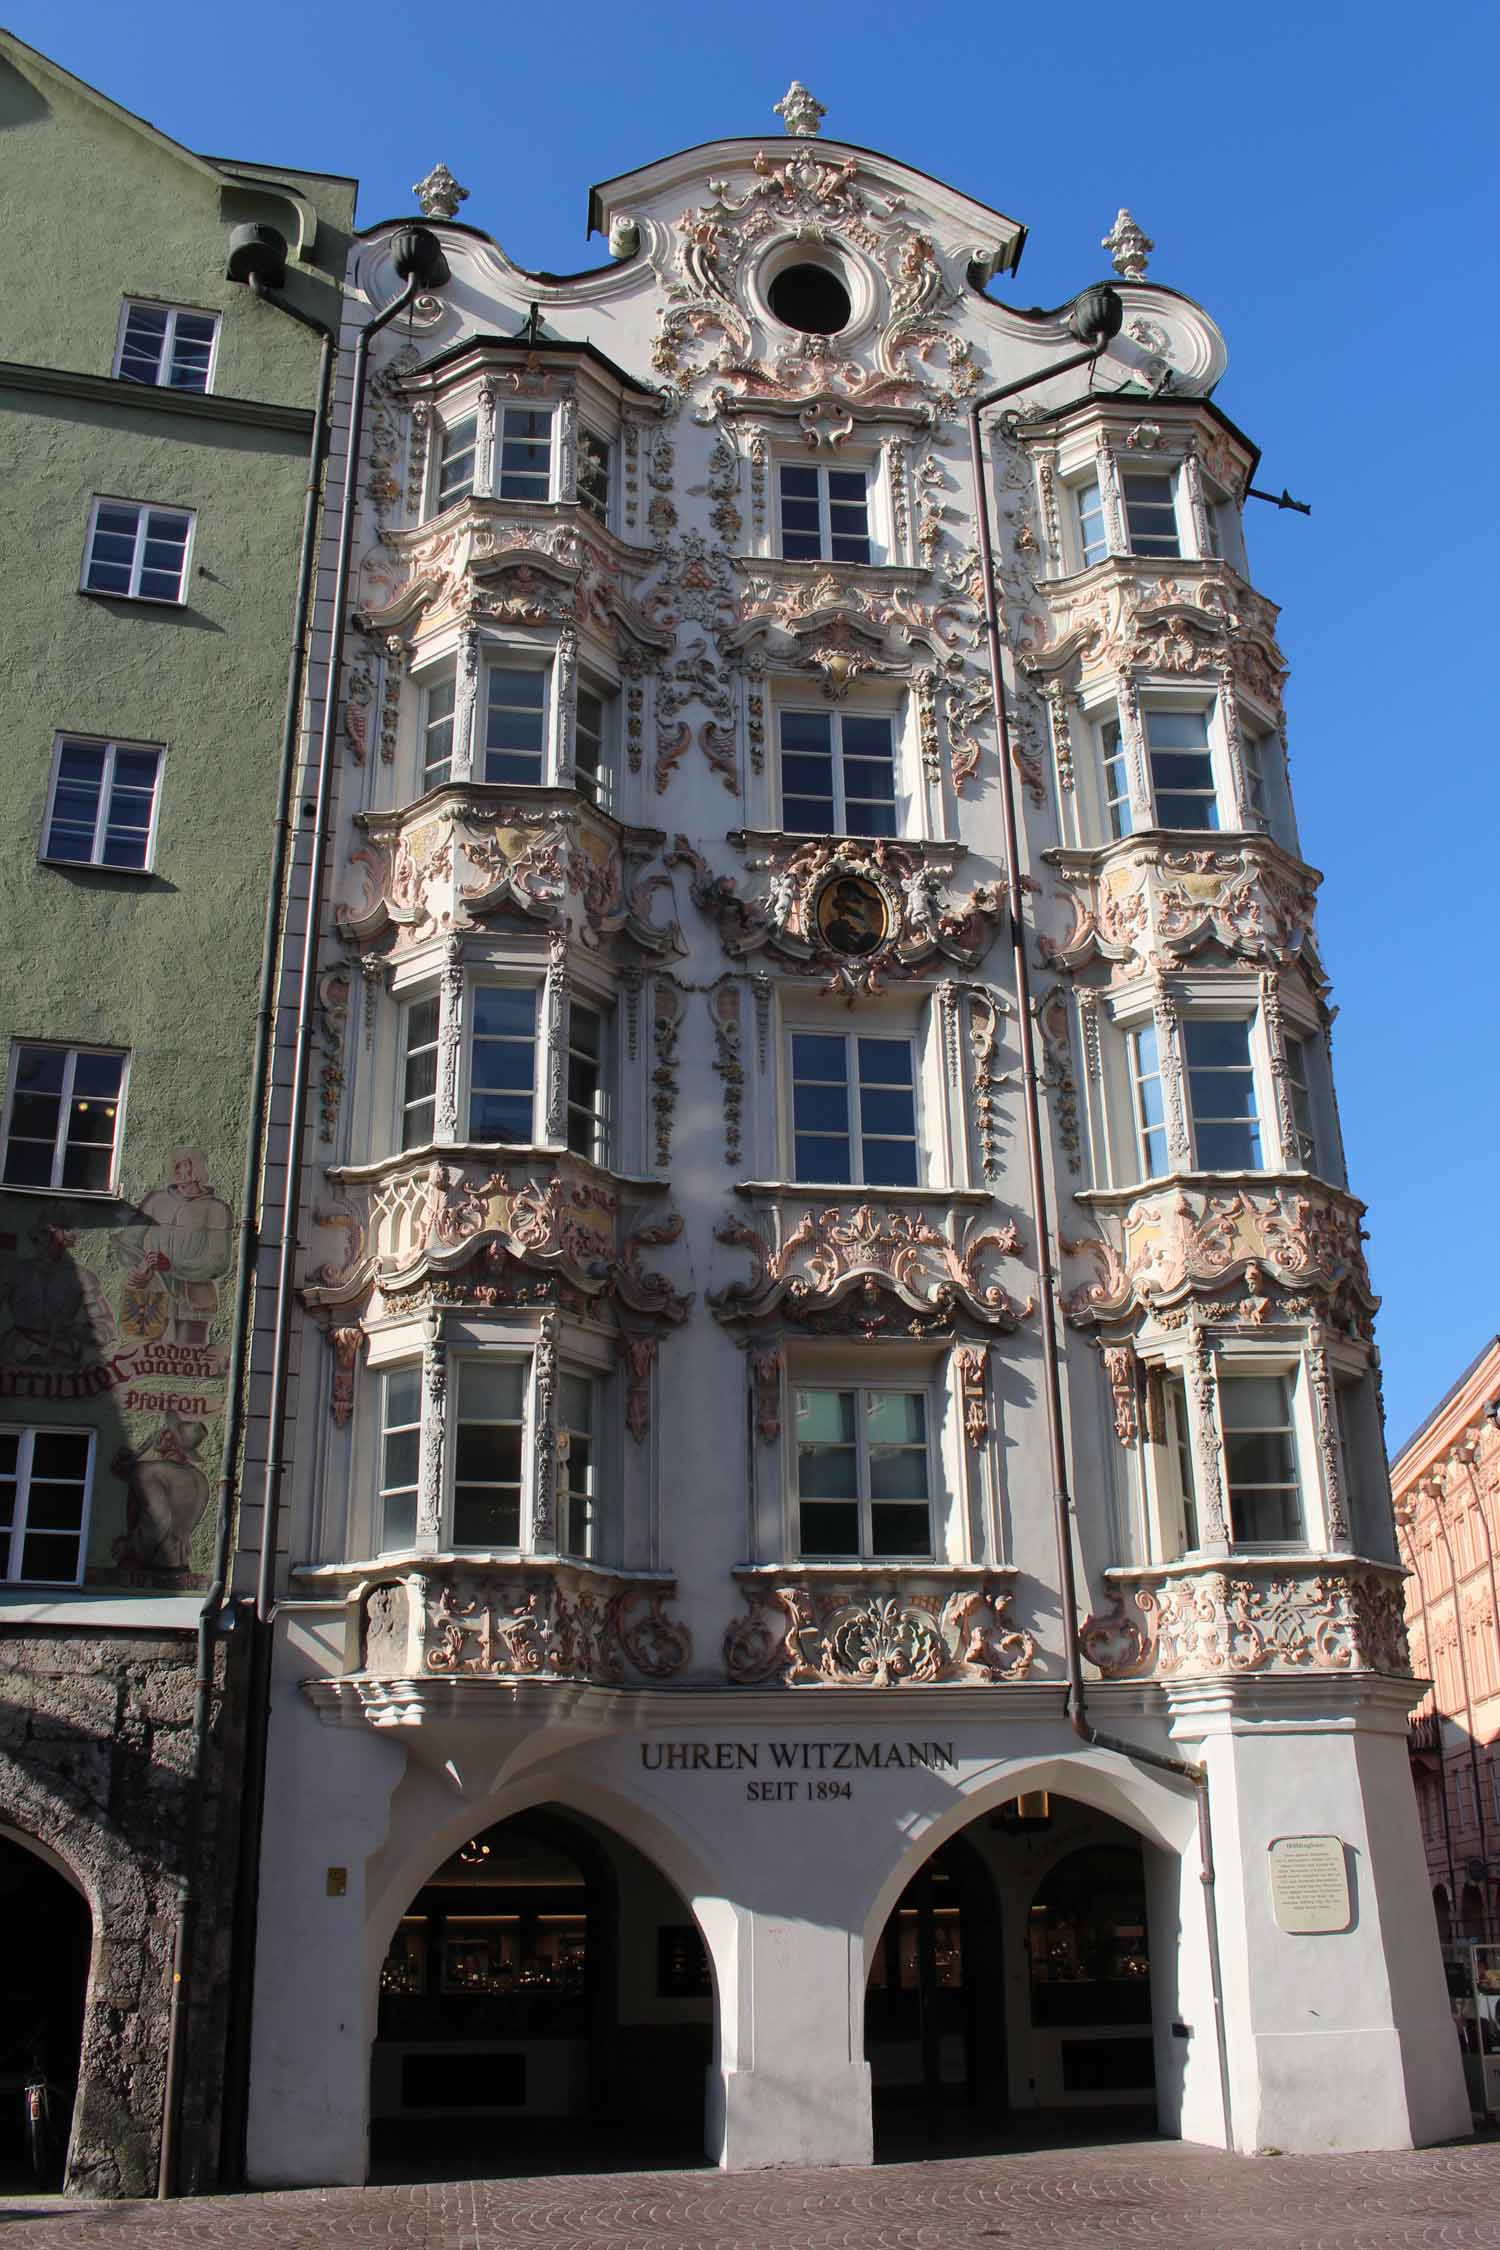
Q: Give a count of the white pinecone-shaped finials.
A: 3